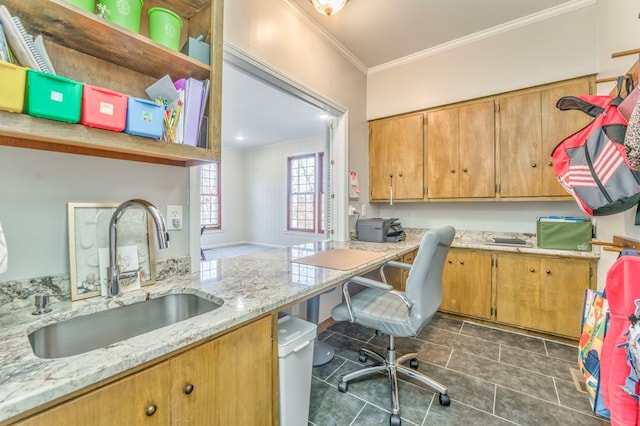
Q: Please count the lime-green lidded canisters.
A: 3